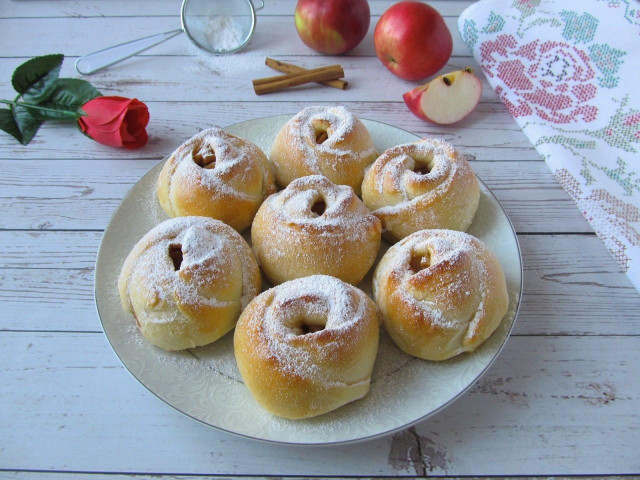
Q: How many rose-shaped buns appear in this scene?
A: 7